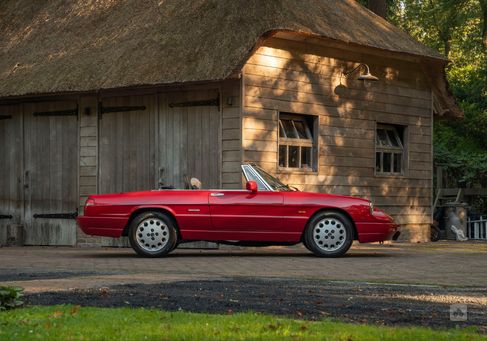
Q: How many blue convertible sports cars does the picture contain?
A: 0